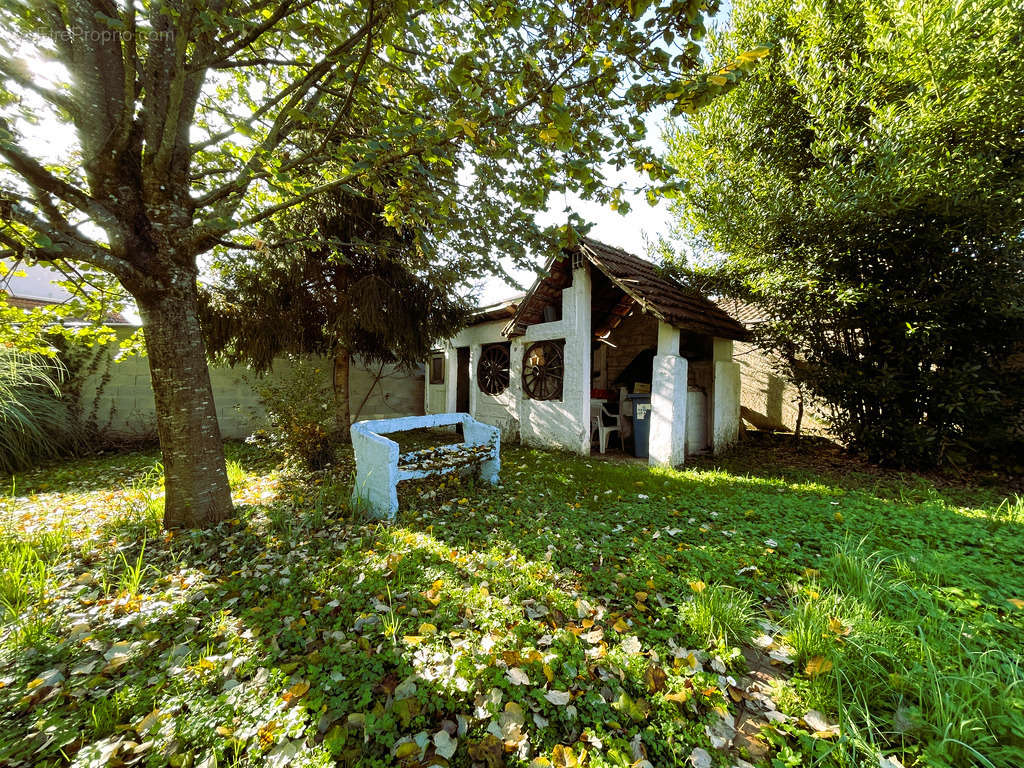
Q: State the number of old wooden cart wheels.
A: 2